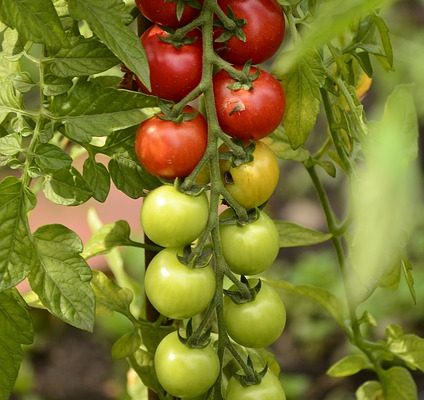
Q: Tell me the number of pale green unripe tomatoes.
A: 6